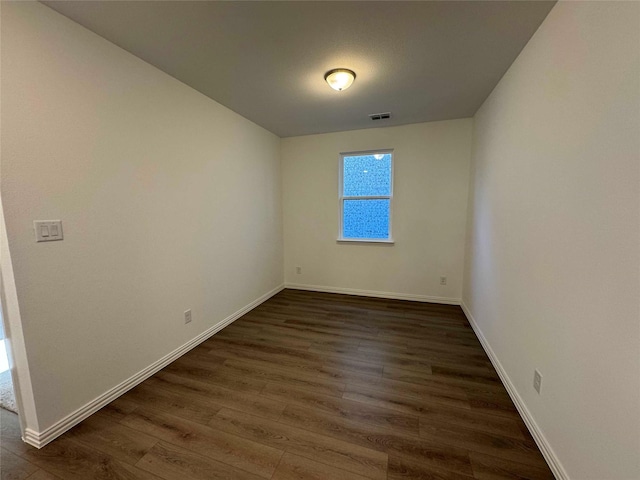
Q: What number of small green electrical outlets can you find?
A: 0